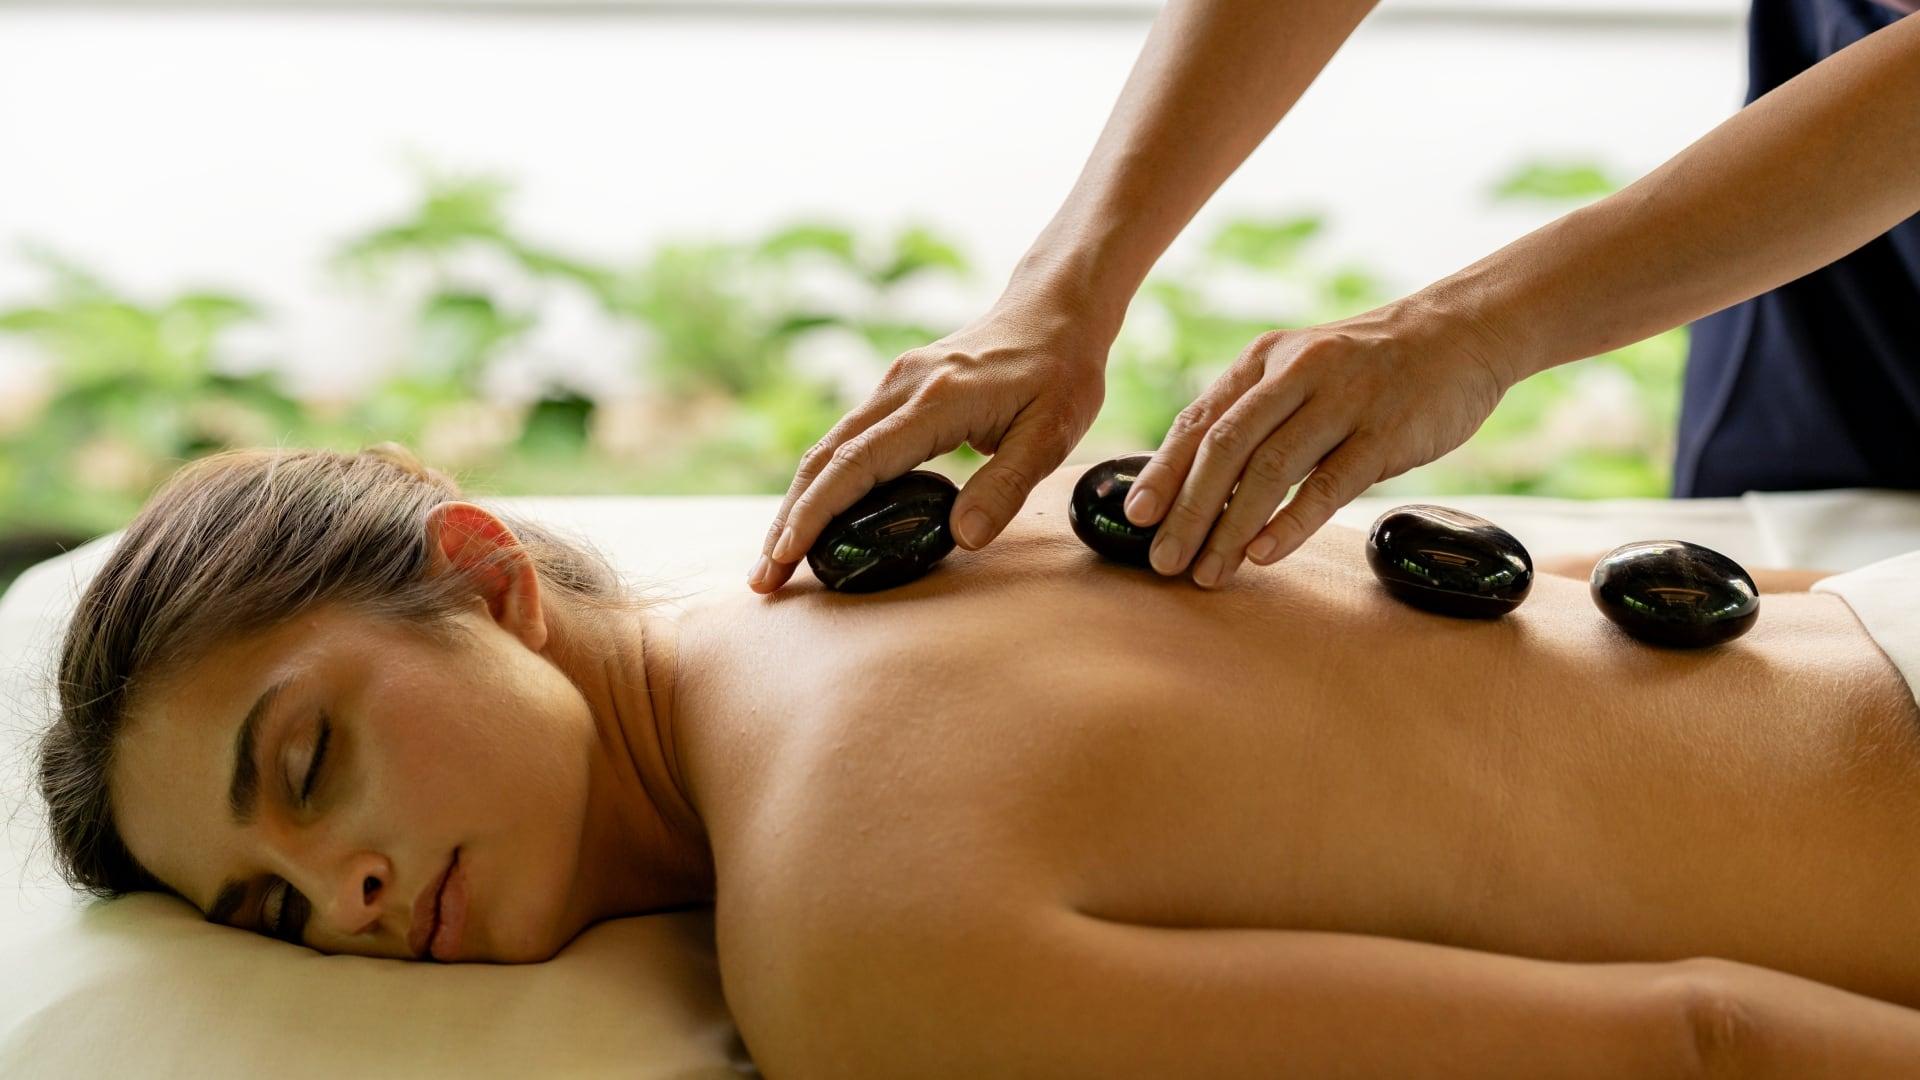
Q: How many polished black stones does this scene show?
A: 4